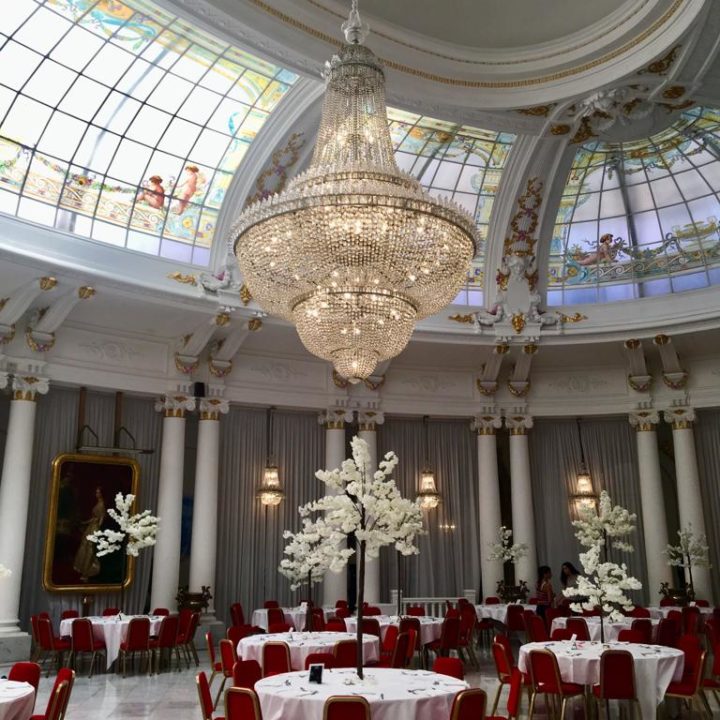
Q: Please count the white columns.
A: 9